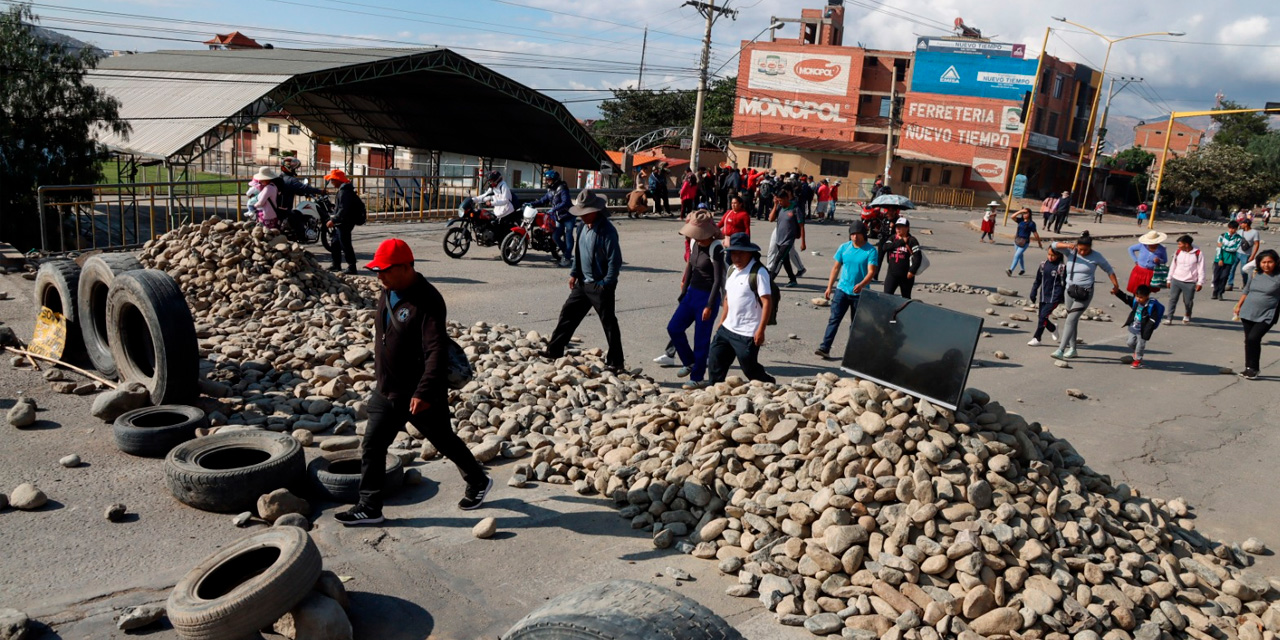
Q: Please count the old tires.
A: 8